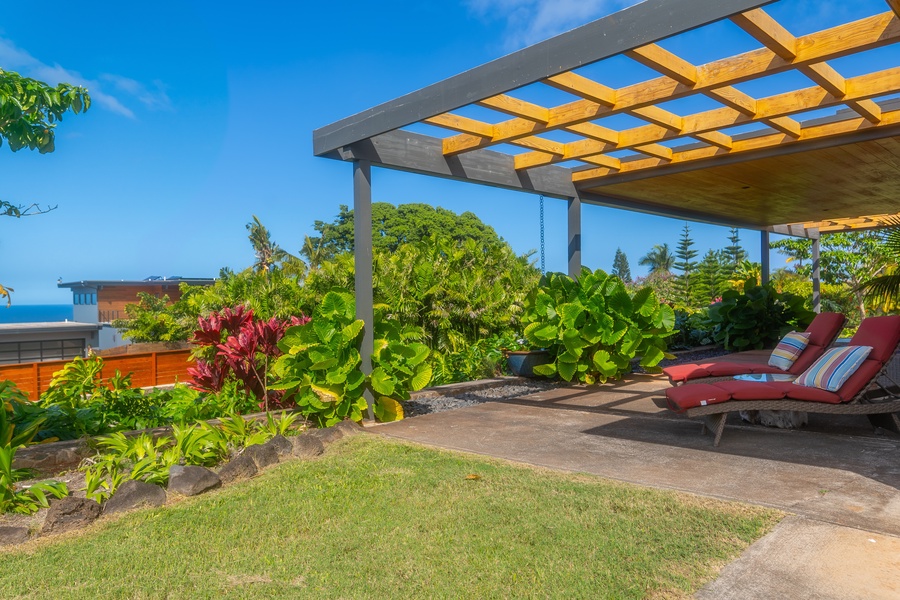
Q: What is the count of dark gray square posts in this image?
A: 4